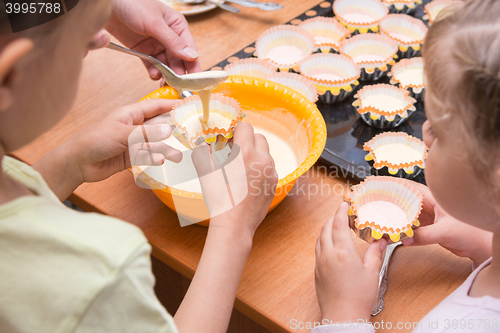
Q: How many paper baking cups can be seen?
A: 15